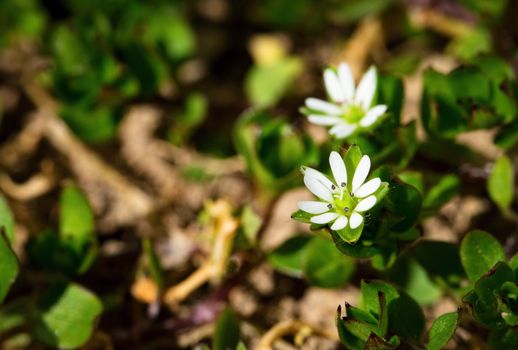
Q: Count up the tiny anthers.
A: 5